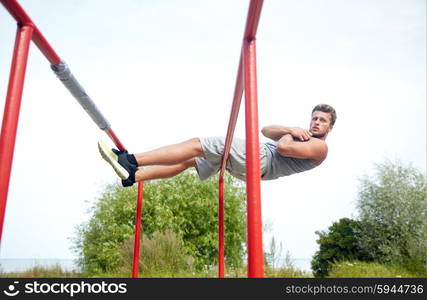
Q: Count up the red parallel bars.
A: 2